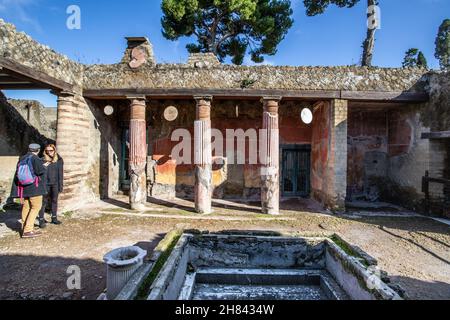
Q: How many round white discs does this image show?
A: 3